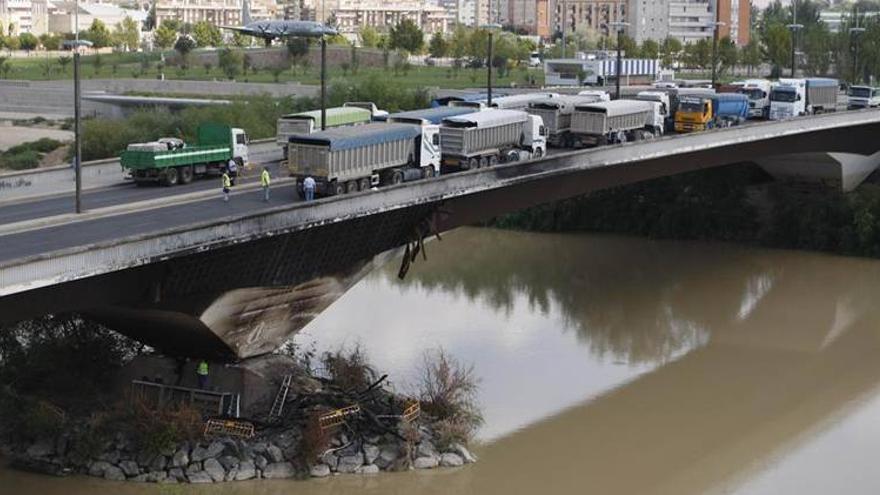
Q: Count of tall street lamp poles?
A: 7